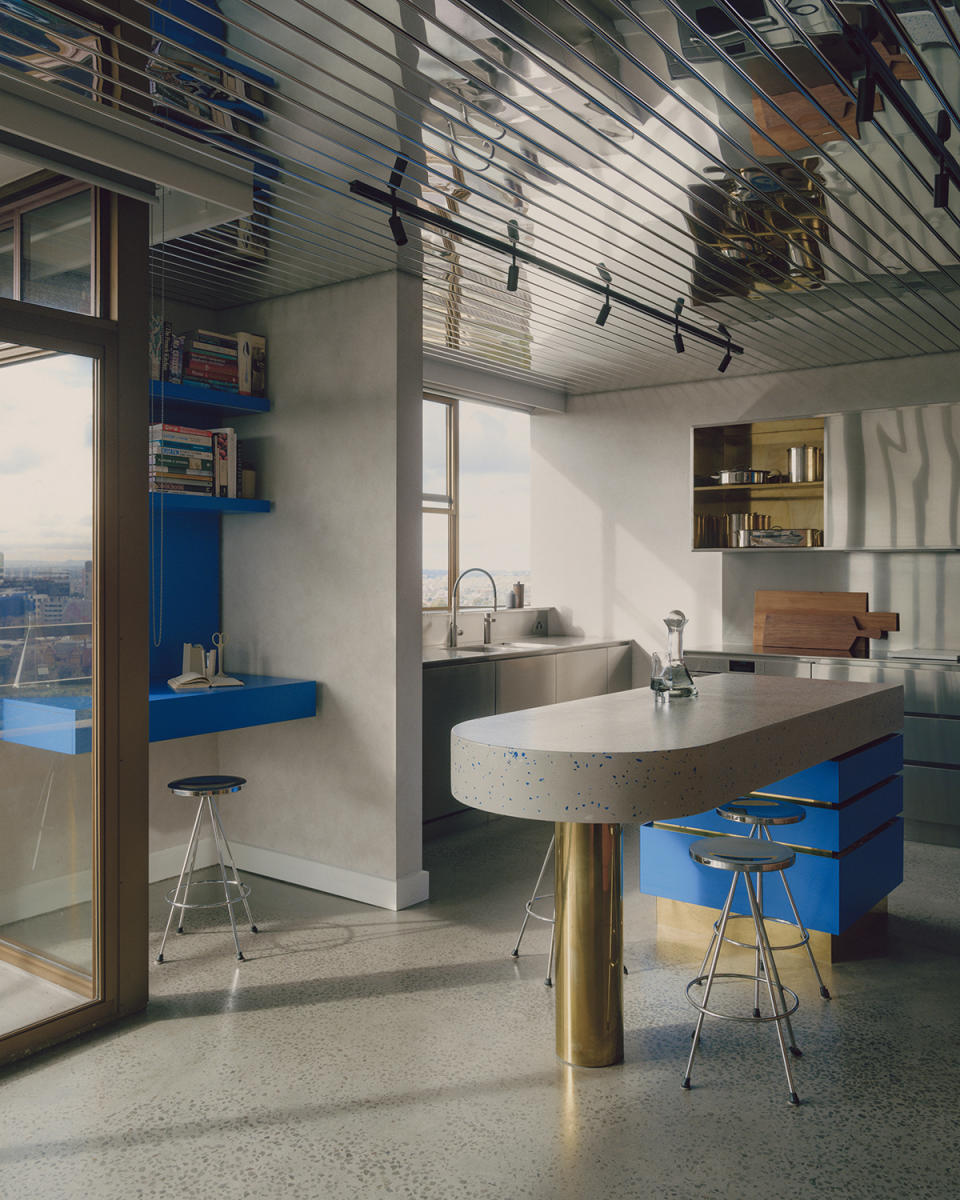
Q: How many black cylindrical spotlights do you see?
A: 7